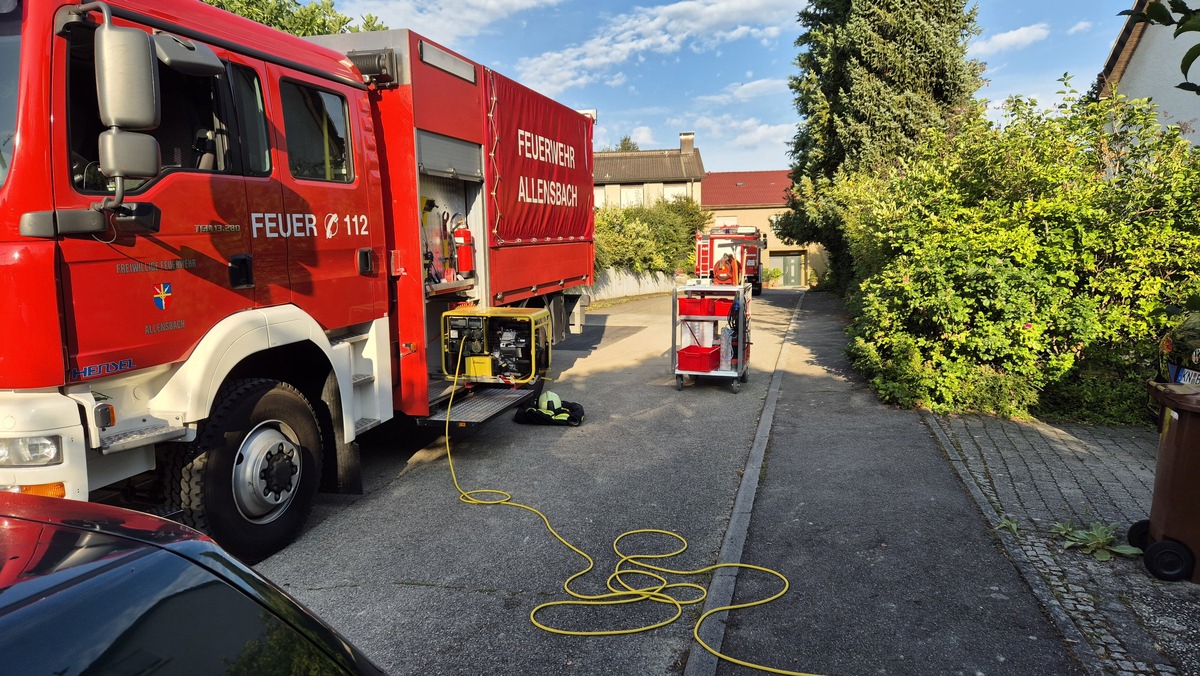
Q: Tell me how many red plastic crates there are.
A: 3